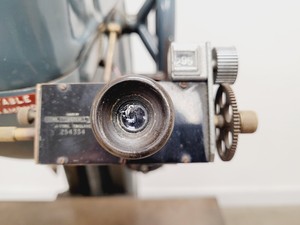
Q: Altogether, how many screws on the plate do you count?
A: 4